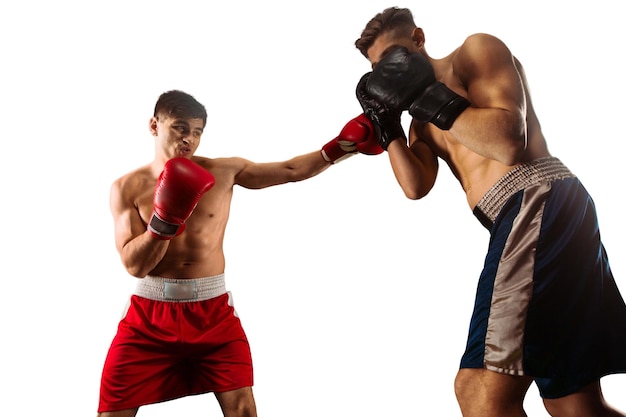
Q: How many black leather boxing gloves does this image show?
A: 2